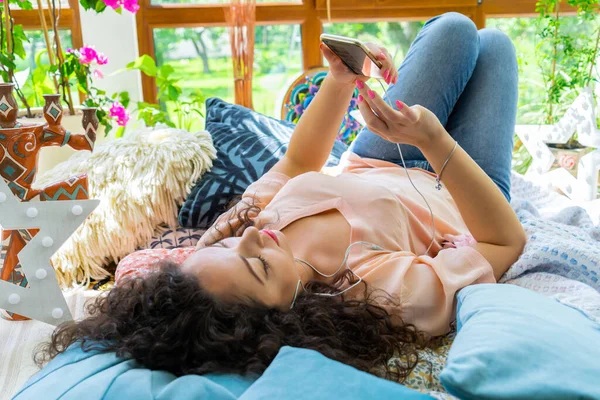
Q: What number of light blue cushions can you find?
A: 3